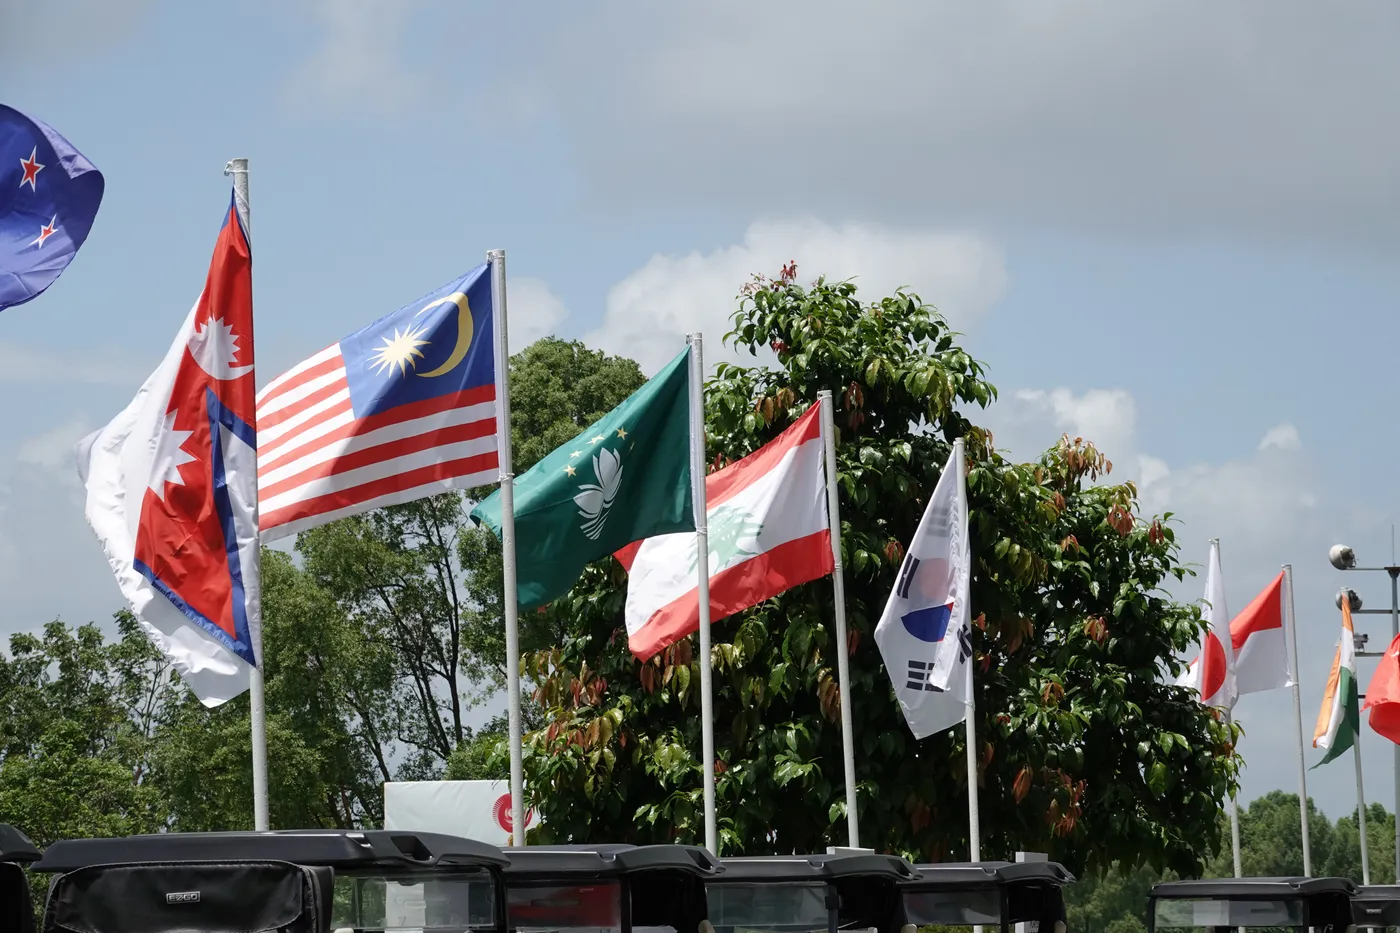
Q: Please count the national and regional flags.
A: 10